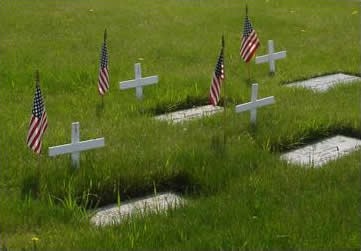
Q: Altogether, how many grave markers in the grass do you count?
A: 4